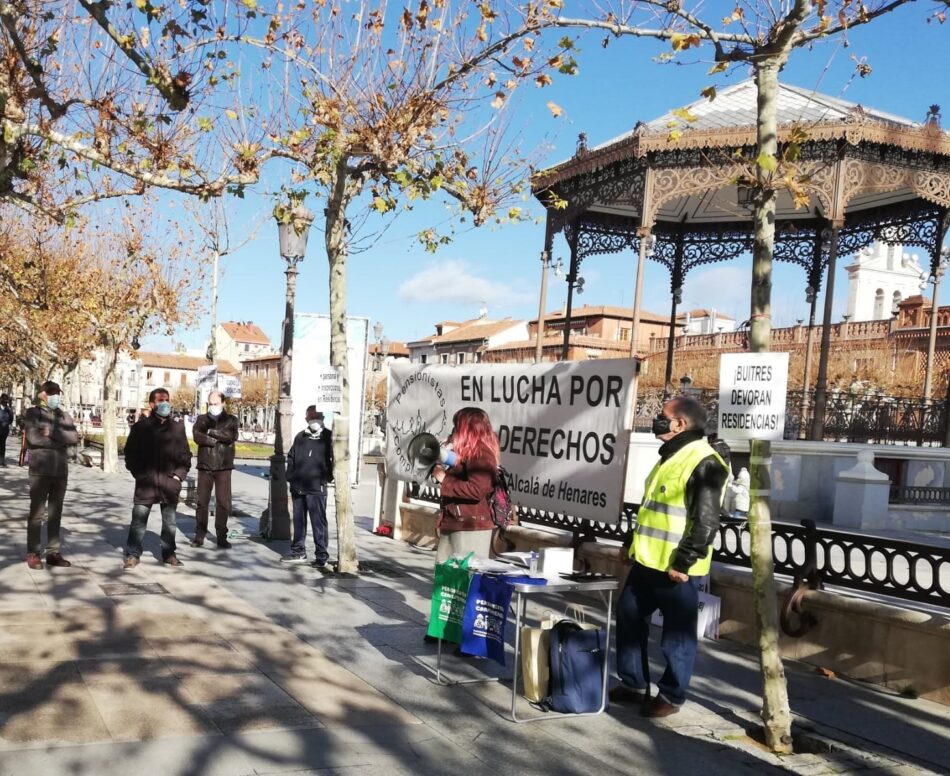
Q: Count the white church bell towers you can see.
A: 1